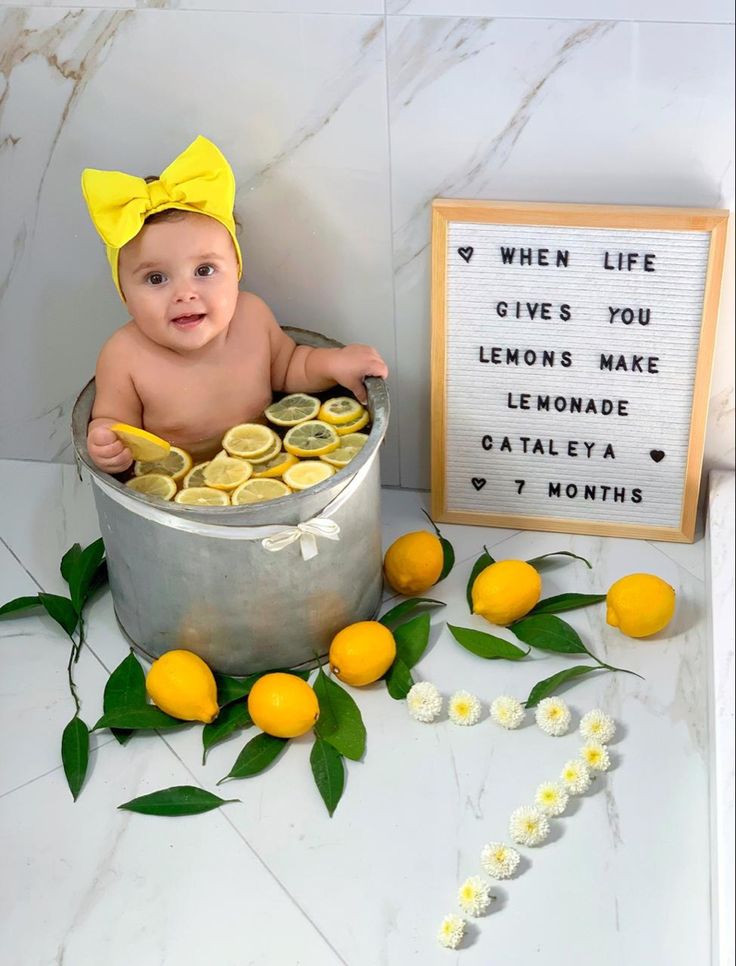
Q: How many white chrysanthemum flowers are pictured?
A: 12